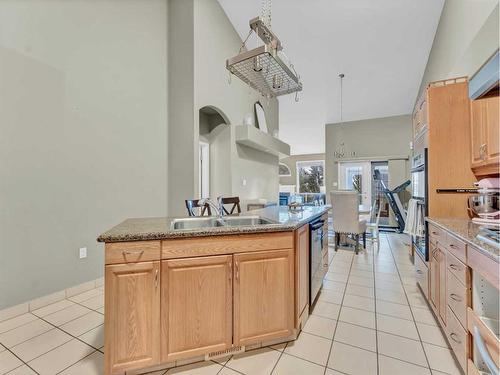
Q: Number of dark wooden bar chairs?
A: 2